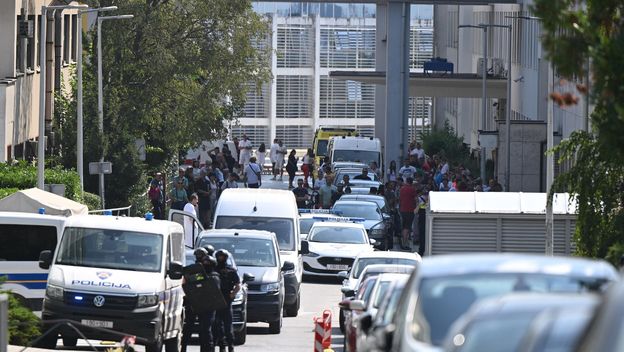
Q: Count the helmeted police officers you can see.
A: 4